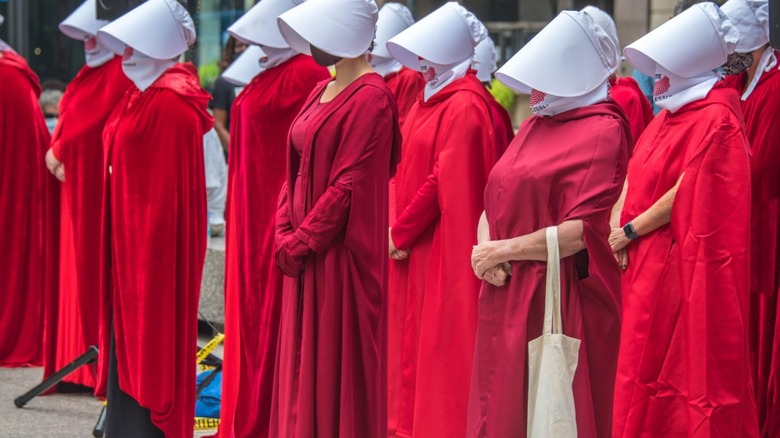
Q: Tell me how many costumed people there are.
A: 13